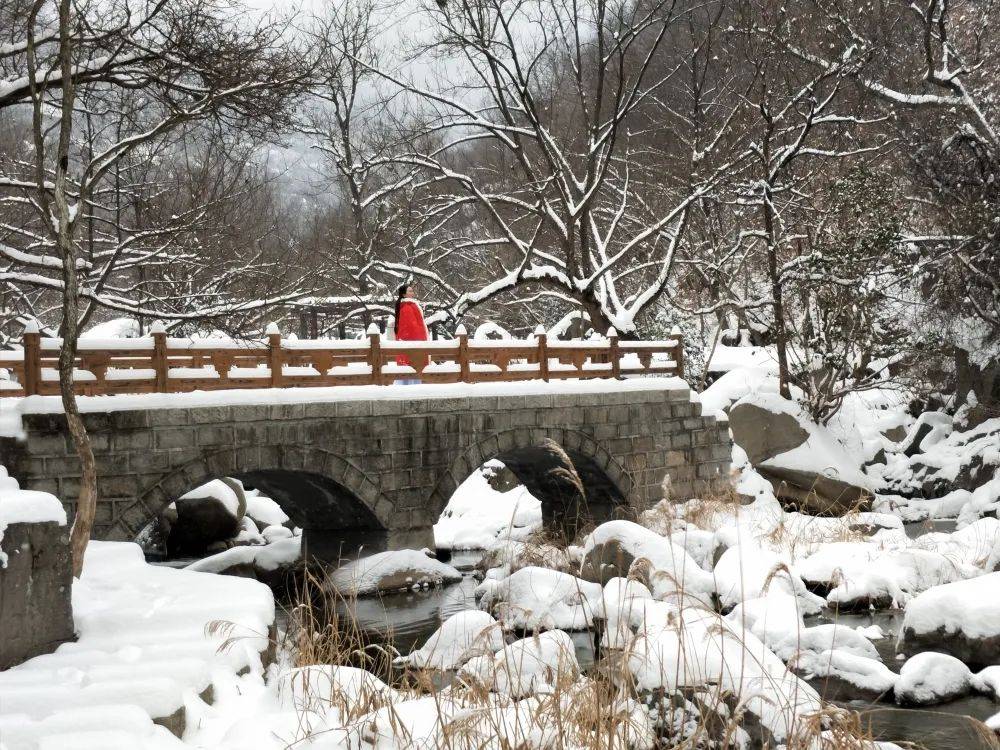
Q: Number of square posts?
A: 8